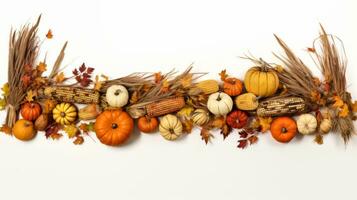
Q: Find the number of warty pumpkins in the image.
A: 0